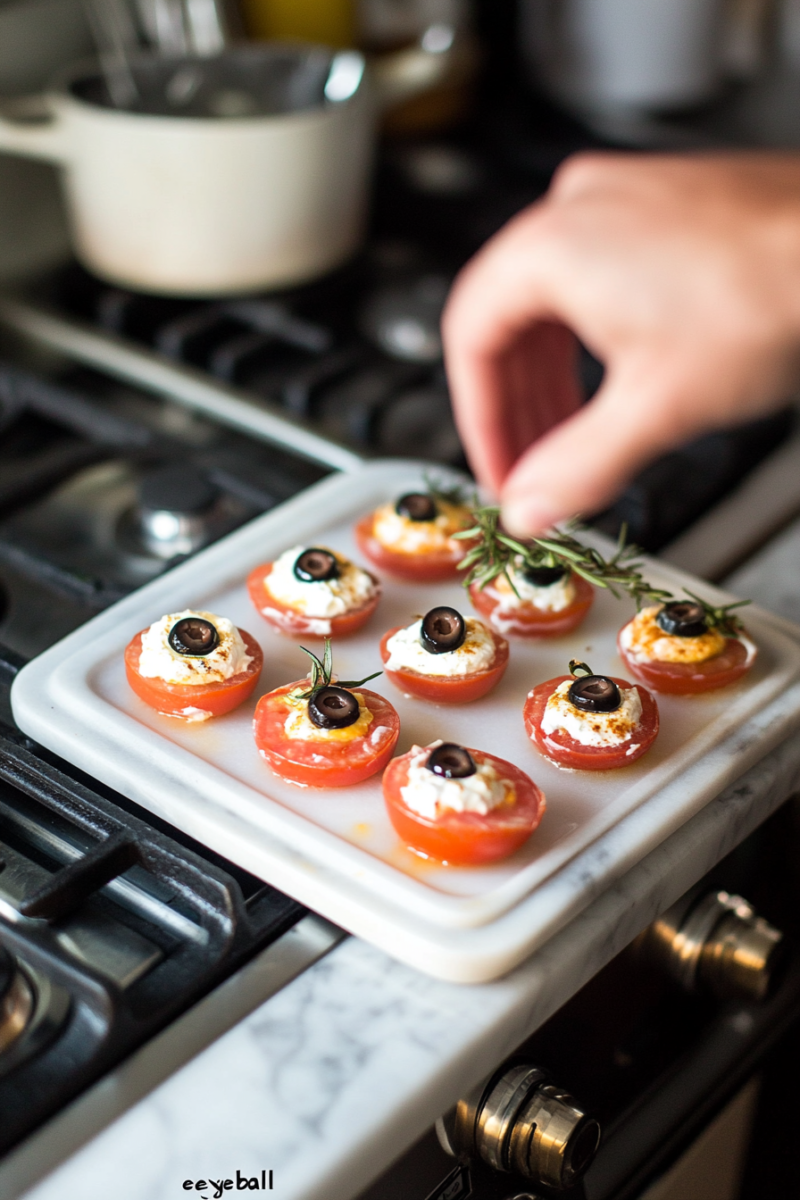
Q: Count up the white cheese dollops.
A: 9